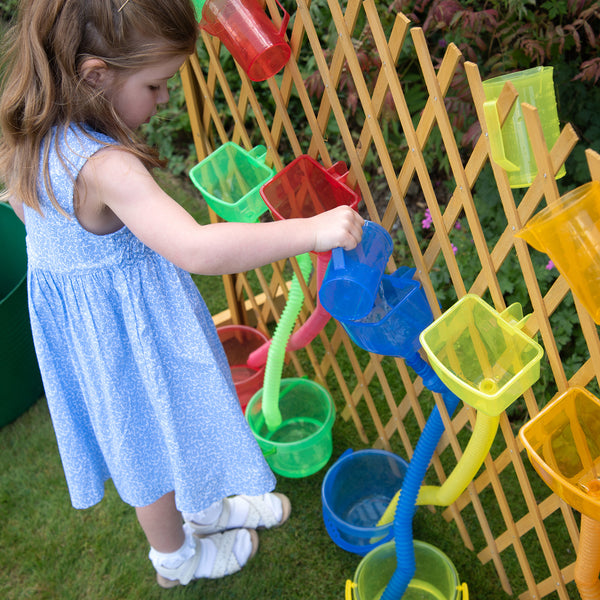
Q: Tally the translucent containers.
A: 14